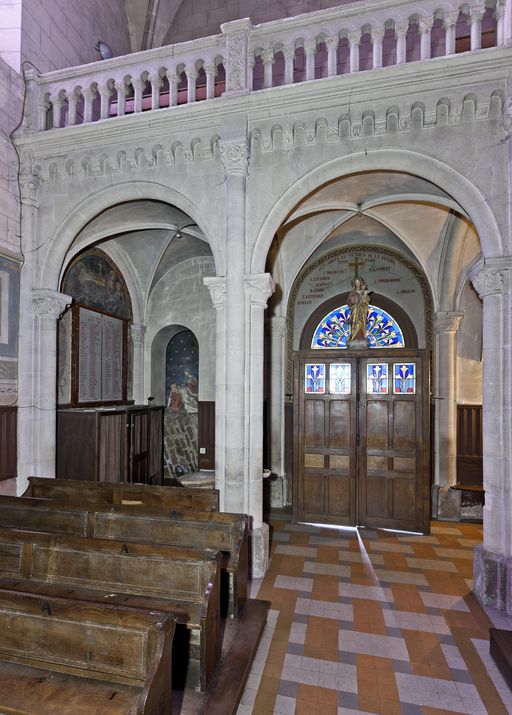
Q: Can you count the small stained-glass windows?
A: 4